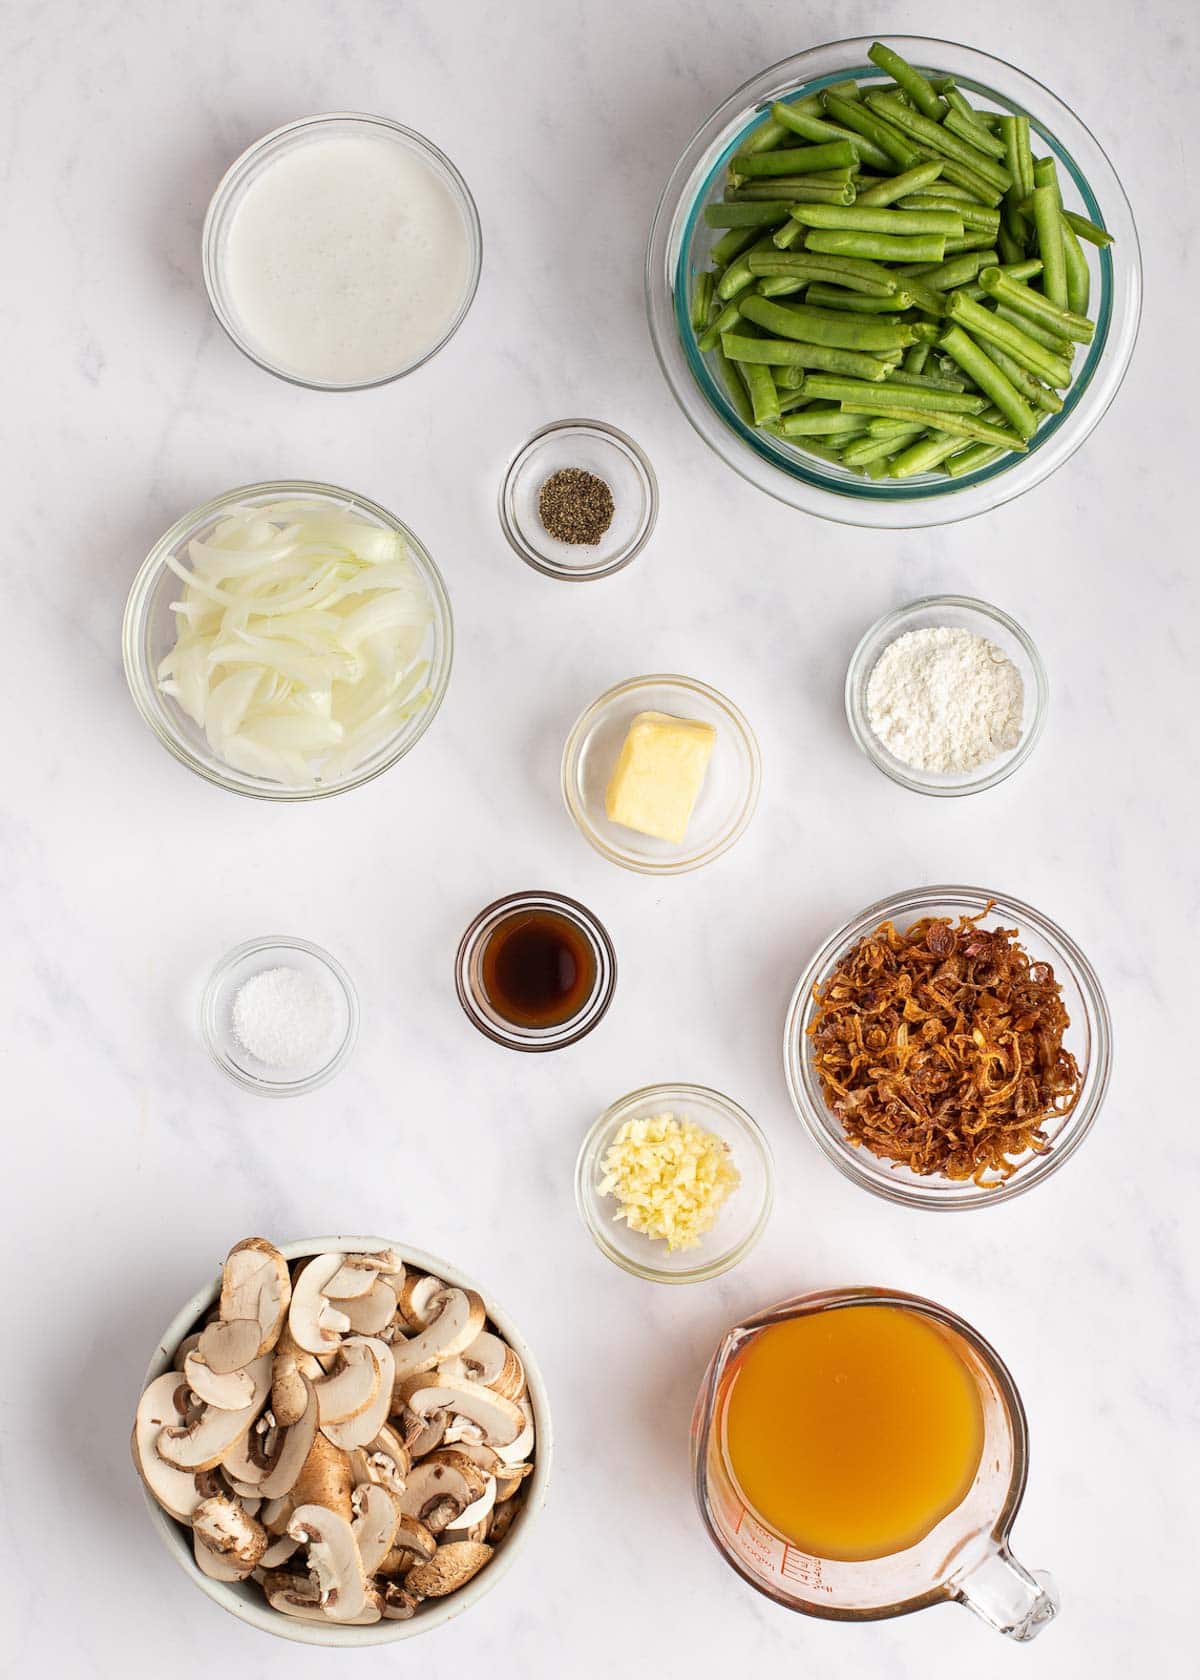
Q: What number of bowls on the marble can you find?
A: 11